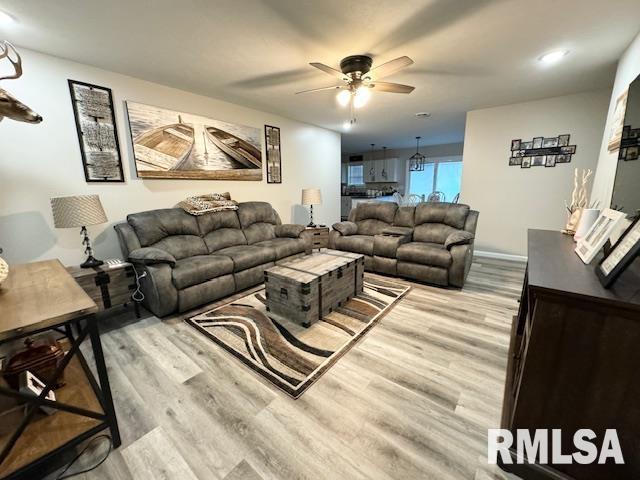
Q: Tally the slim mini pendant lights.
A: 2